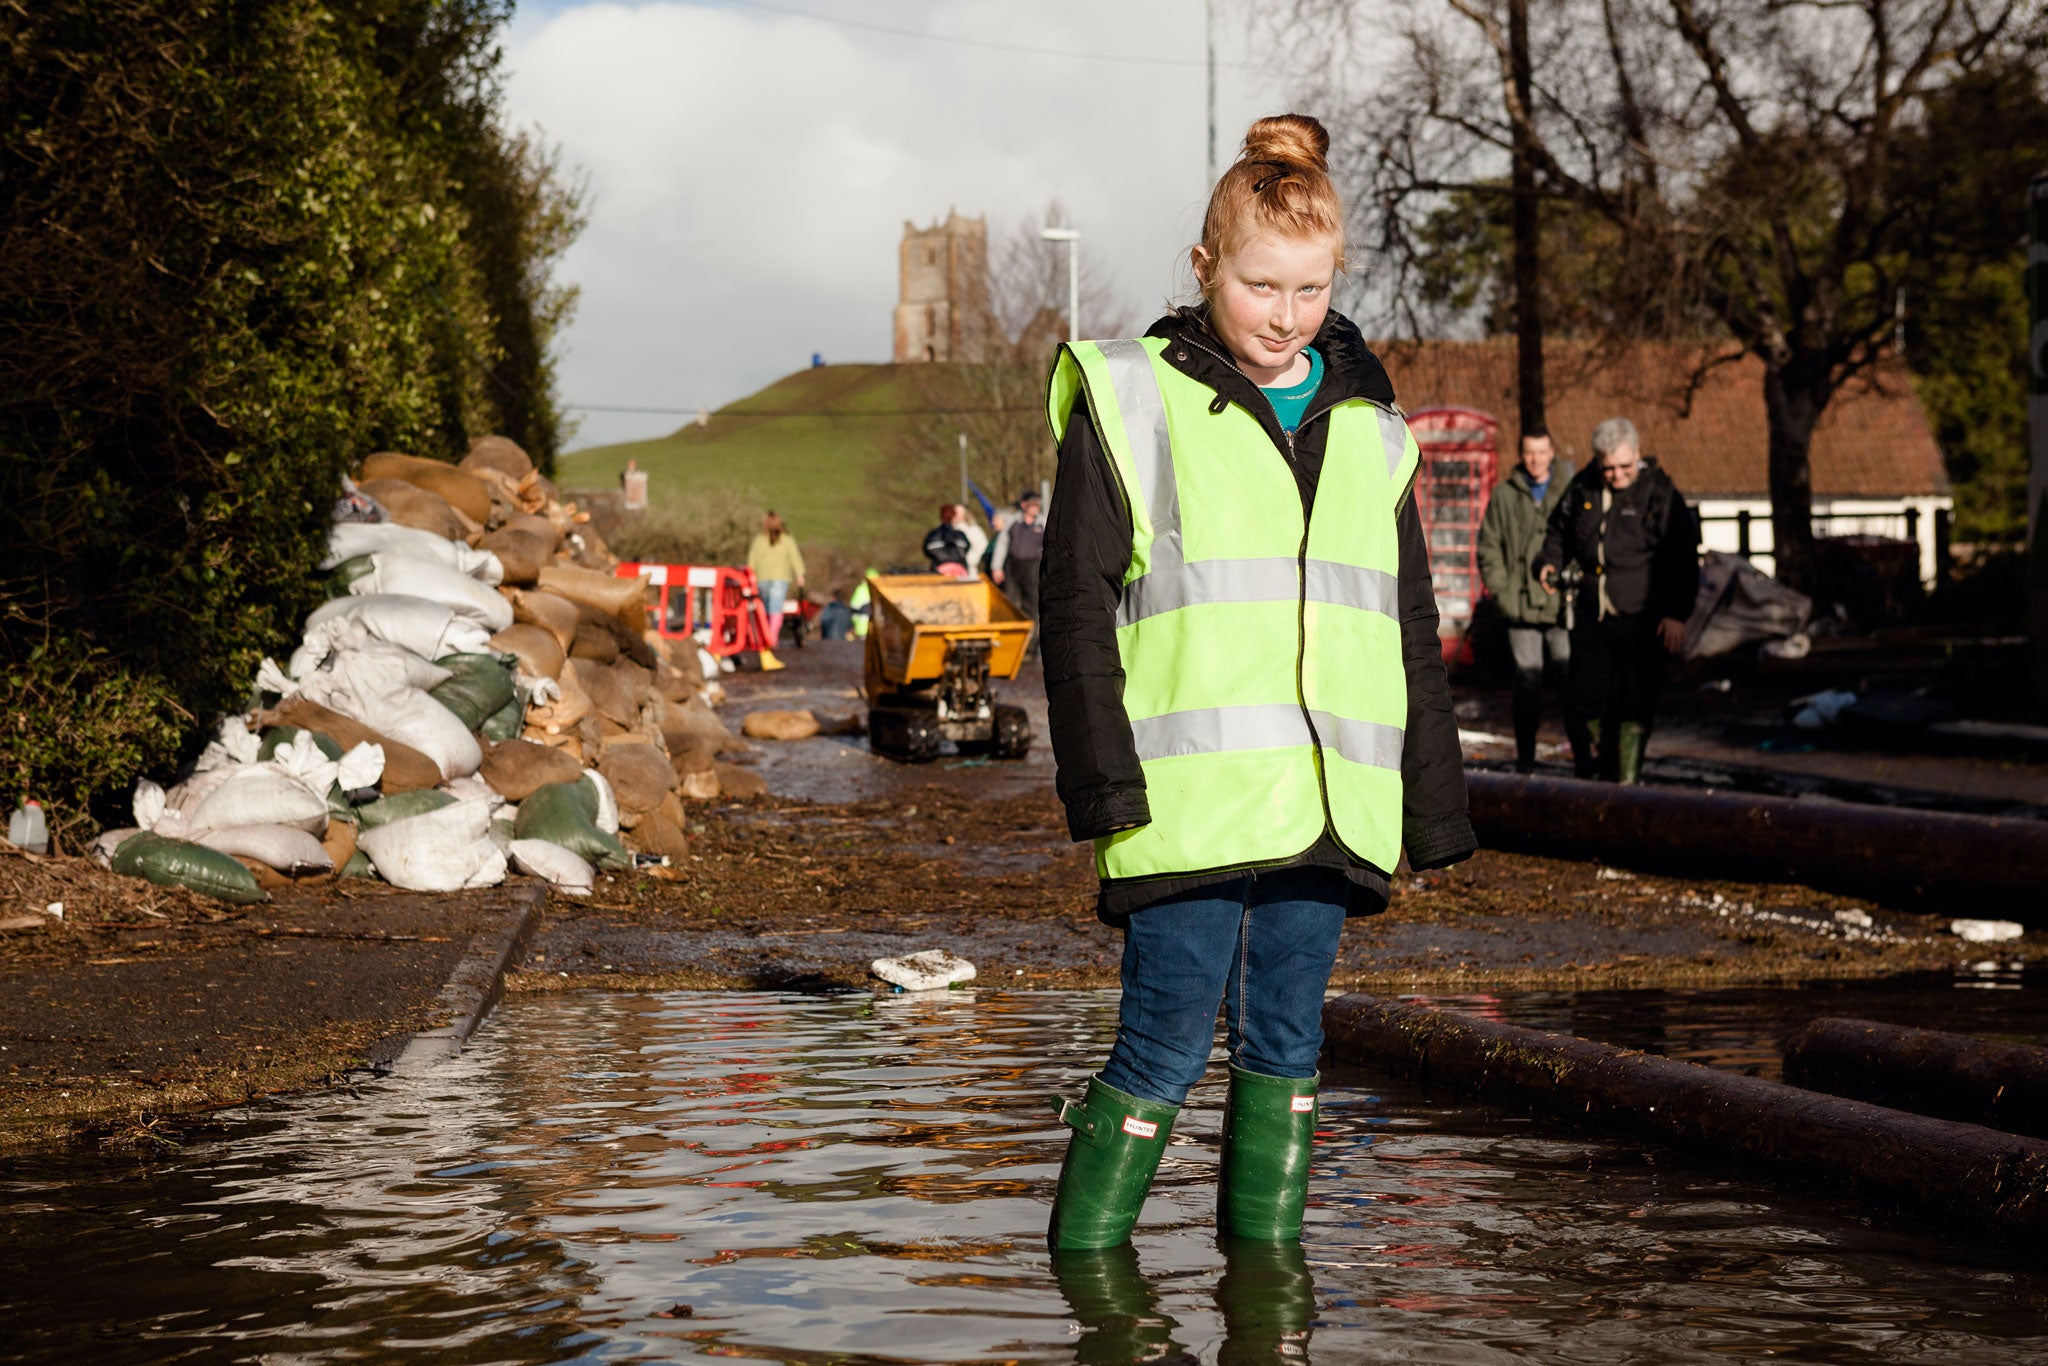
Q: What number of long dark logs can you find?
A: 3